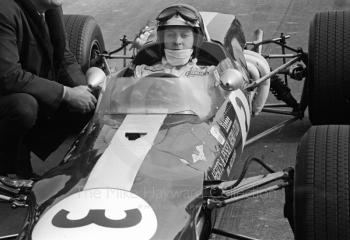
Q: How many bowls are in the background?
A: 0